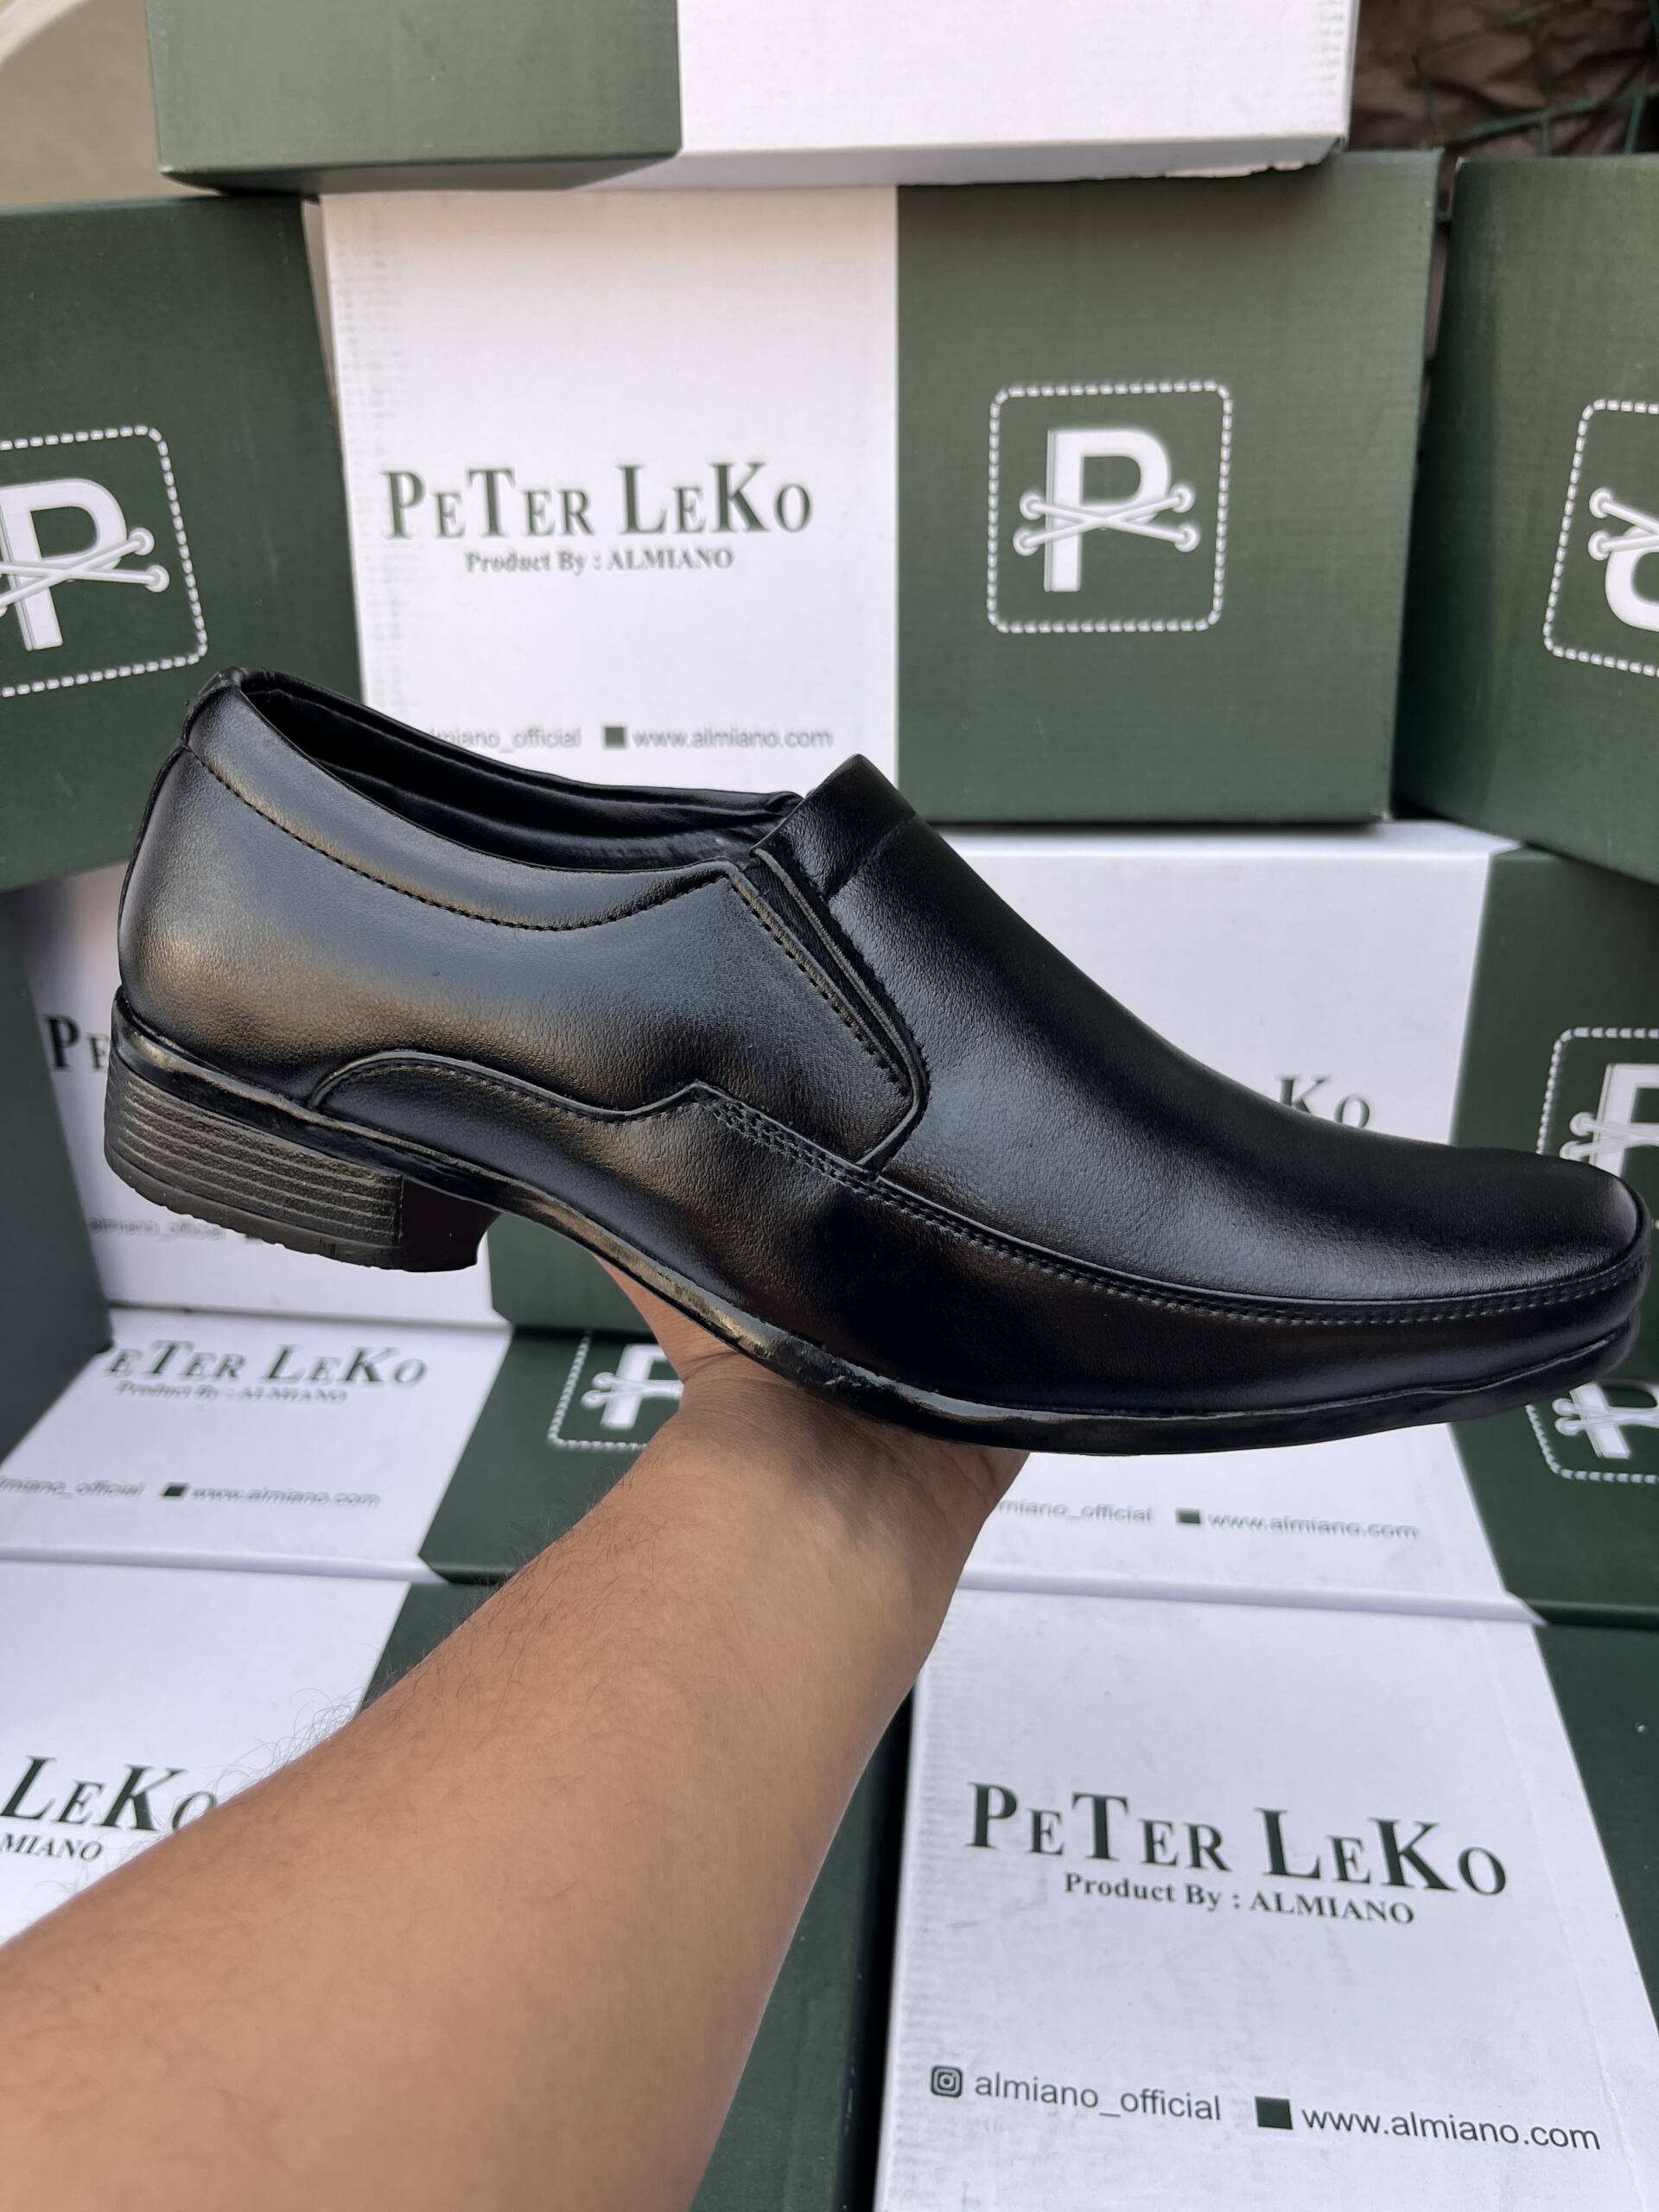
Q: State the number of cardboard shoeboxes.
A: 11